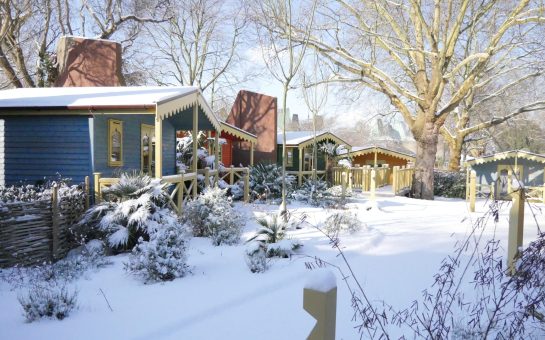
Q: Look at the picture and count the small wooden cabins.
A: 5